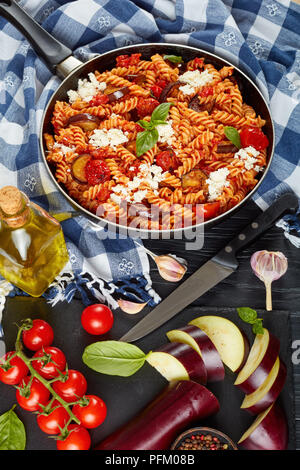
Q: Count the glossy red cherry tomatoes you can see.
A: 9